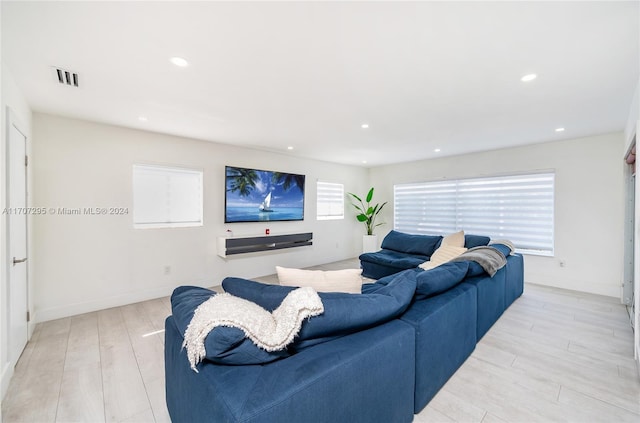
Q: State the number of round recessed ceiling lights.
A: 8